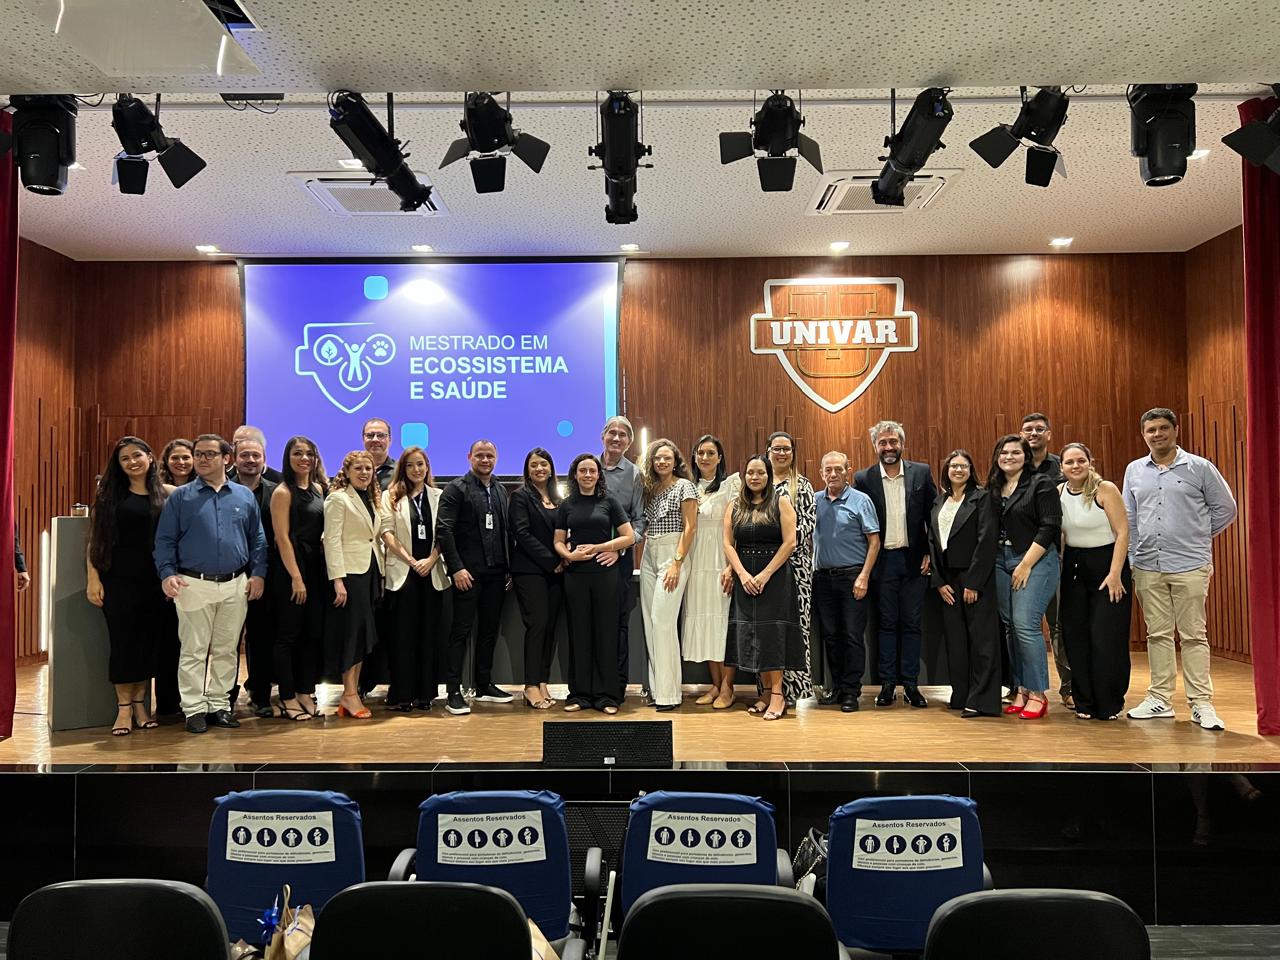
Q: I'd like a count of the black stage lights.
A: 10